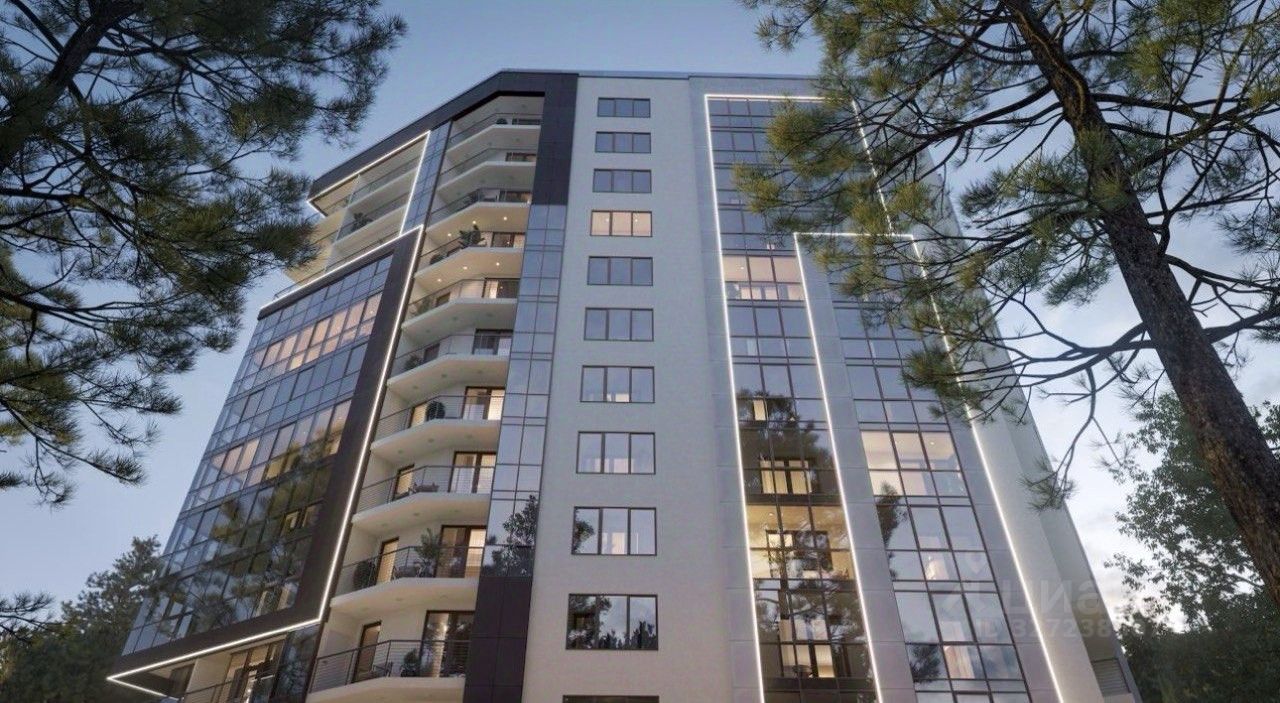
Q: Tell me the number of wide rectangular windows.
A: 11